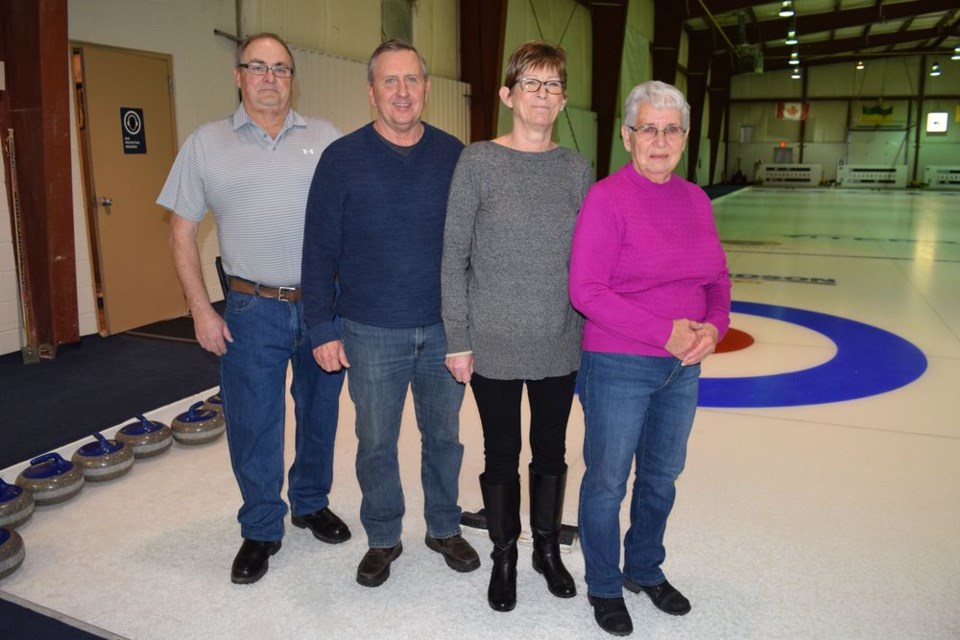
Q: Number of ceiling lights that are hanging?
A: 7